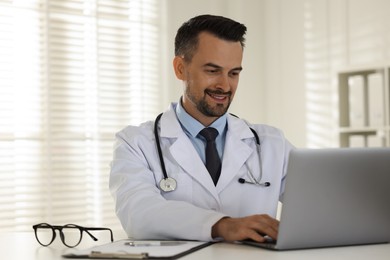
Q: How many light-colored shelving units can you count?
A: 1